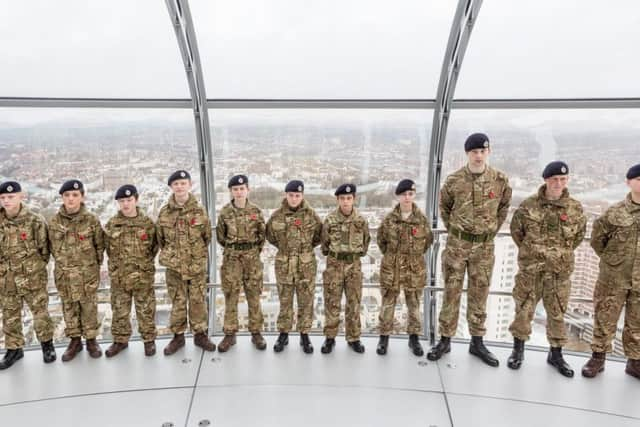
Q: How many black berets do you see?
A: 11